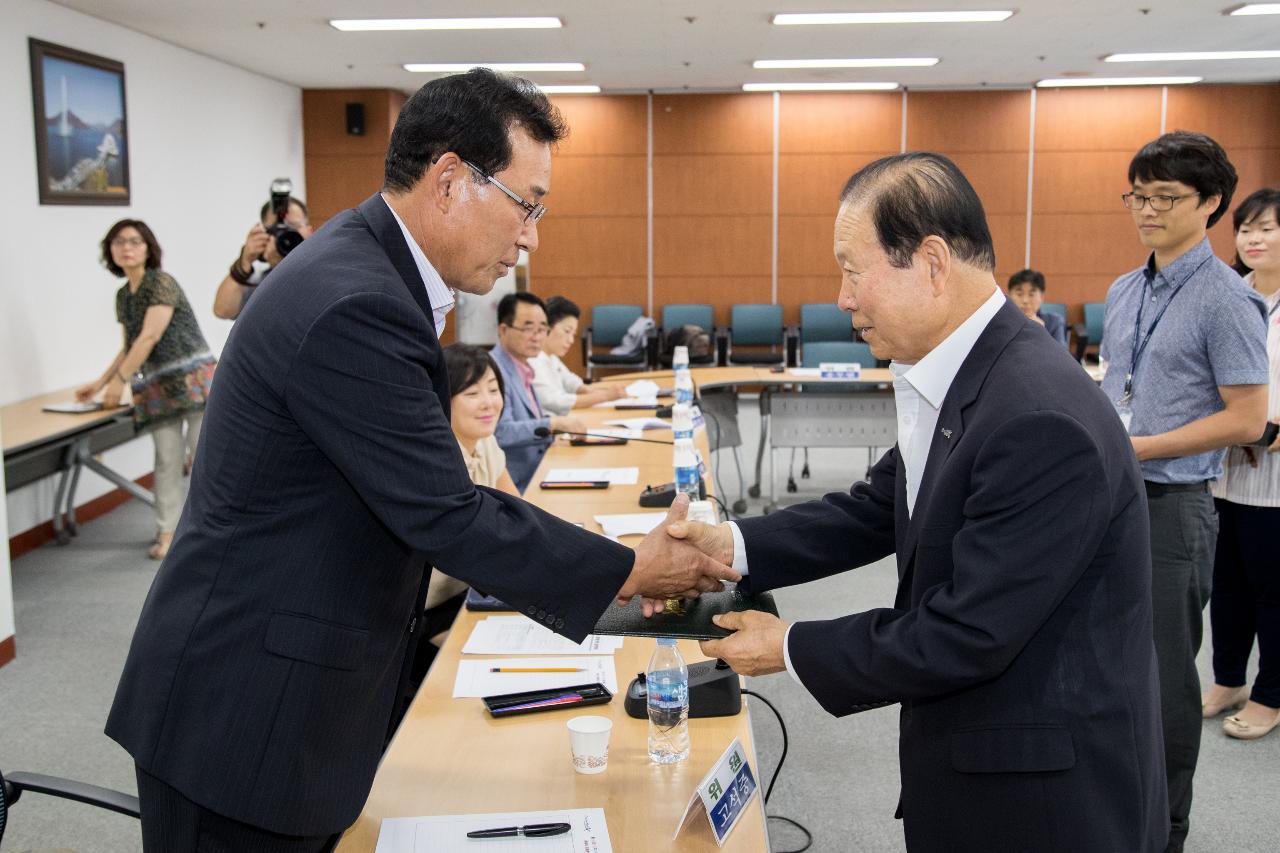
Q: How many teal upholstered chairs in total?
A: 7